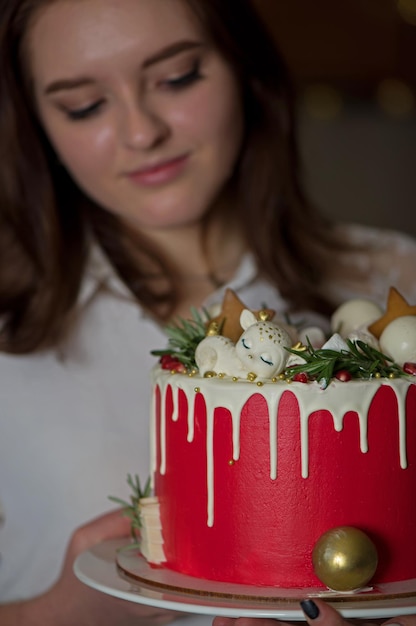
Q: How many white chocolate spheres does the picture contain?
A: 2